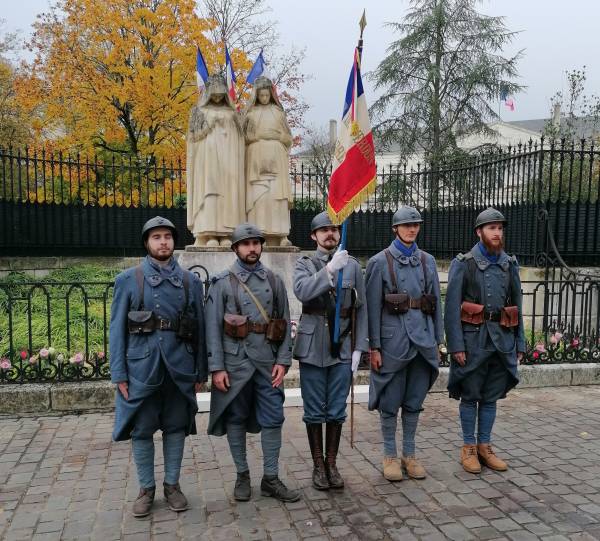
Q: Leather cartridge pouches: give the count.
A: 8